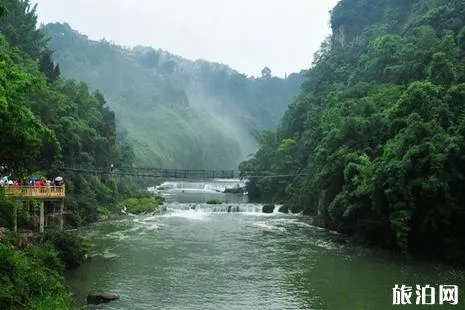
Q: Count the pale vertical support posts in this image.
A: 3